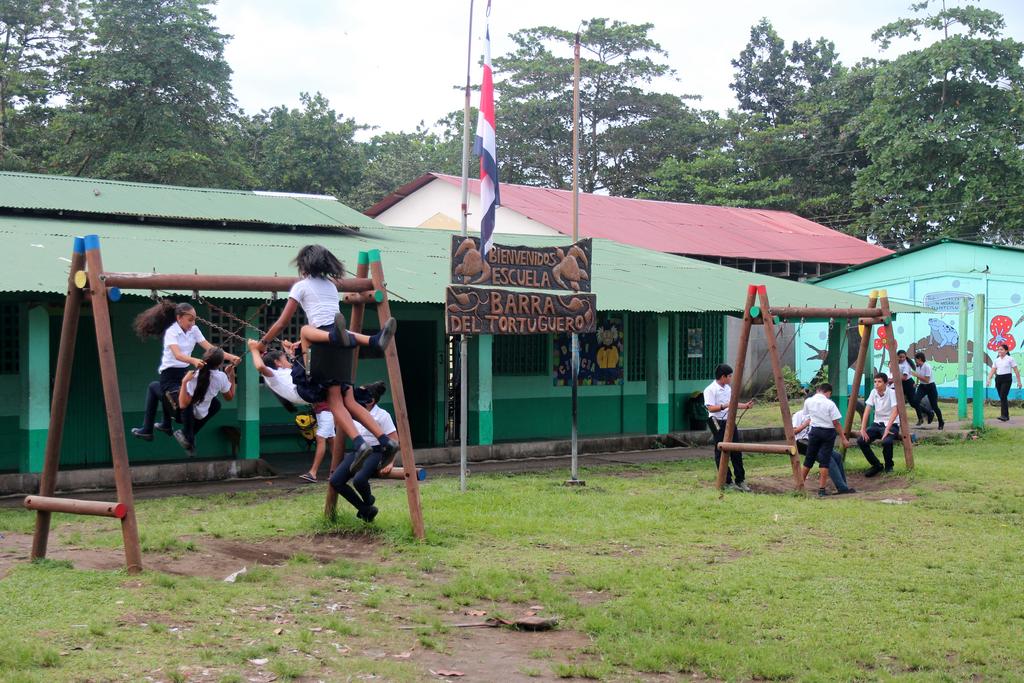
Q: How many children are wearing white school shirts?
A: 12